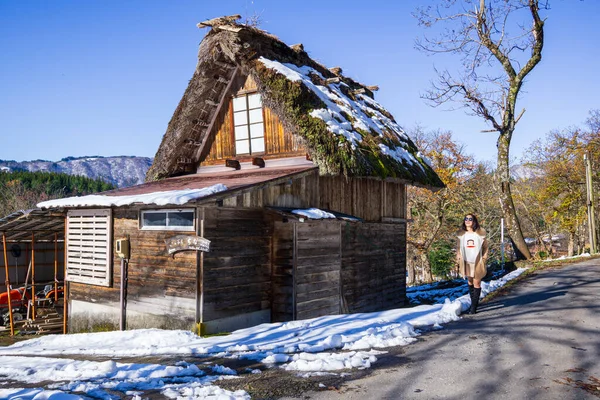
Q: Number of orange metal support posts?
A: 4